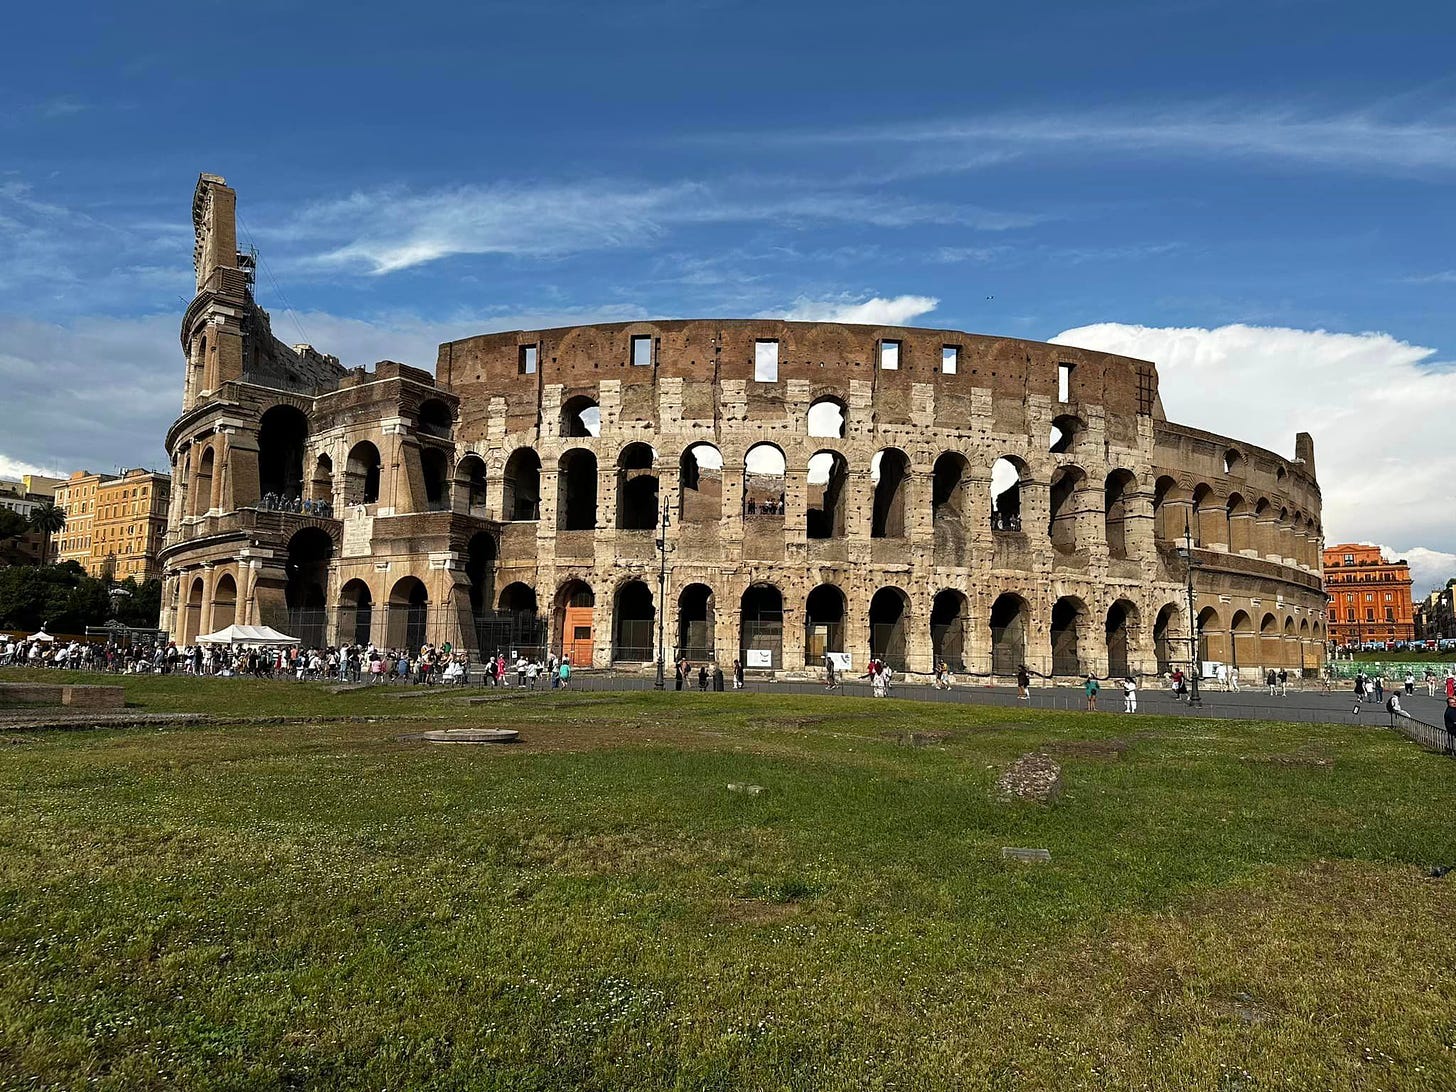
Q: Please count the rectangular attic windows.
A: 6